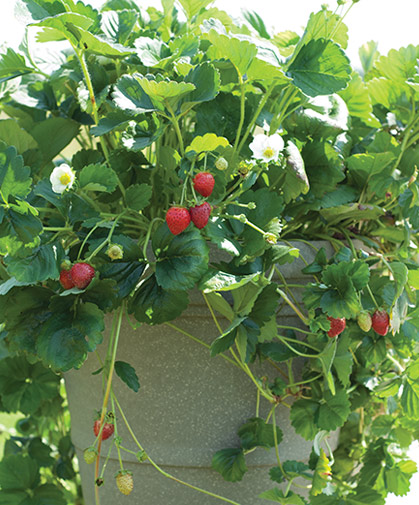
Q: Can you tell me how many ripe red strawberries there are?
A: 8